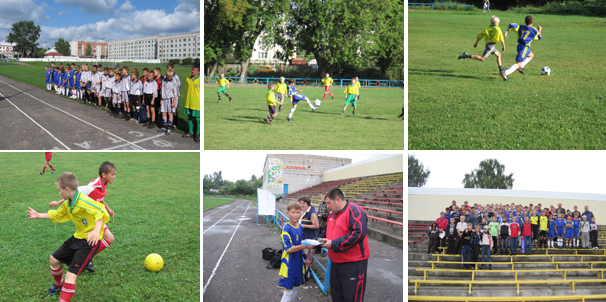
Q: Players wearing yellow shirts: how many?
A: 11